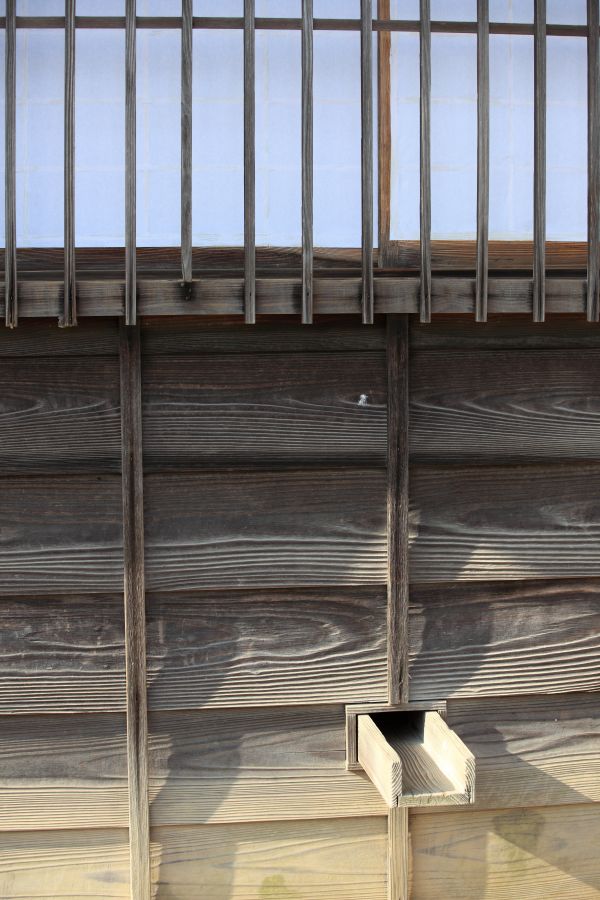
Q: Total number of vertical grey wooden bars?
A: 11